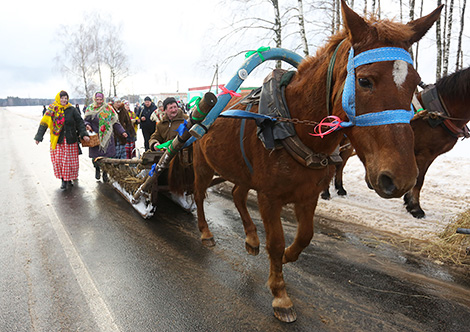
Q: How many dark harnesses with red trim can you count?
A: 1